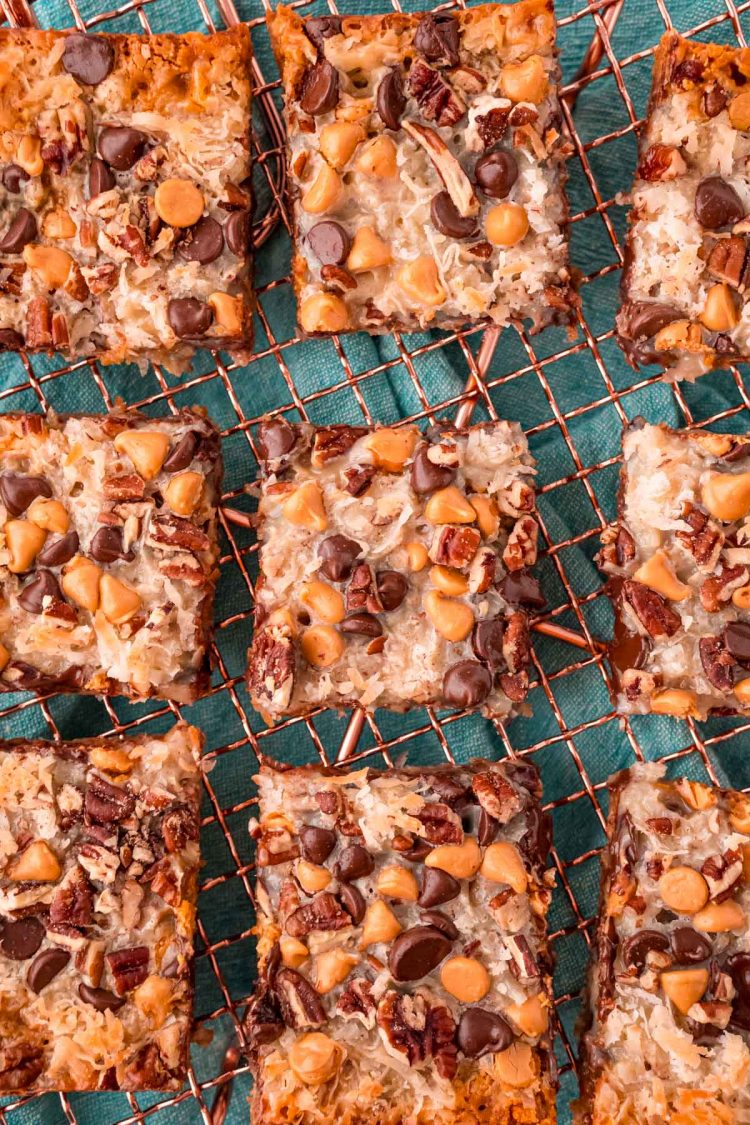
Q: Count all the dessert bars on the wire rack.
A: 9